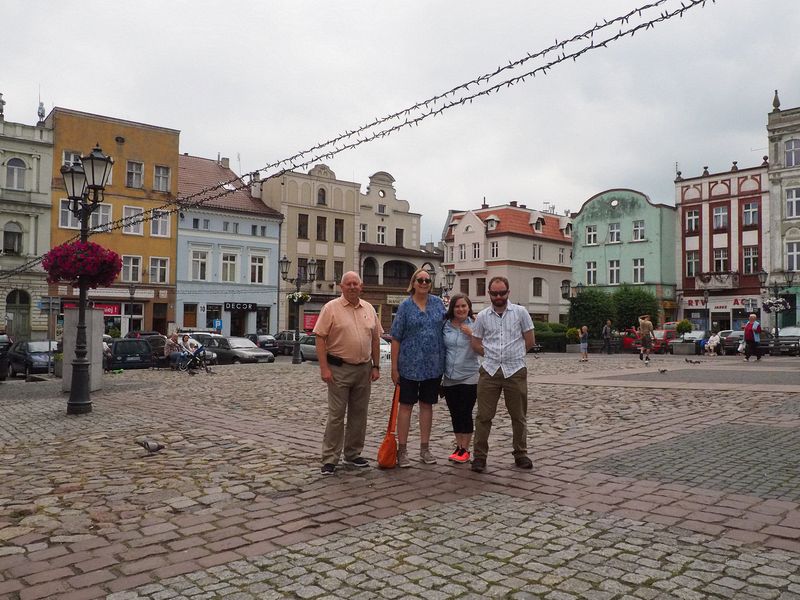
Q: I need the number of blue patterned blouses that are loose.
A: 1